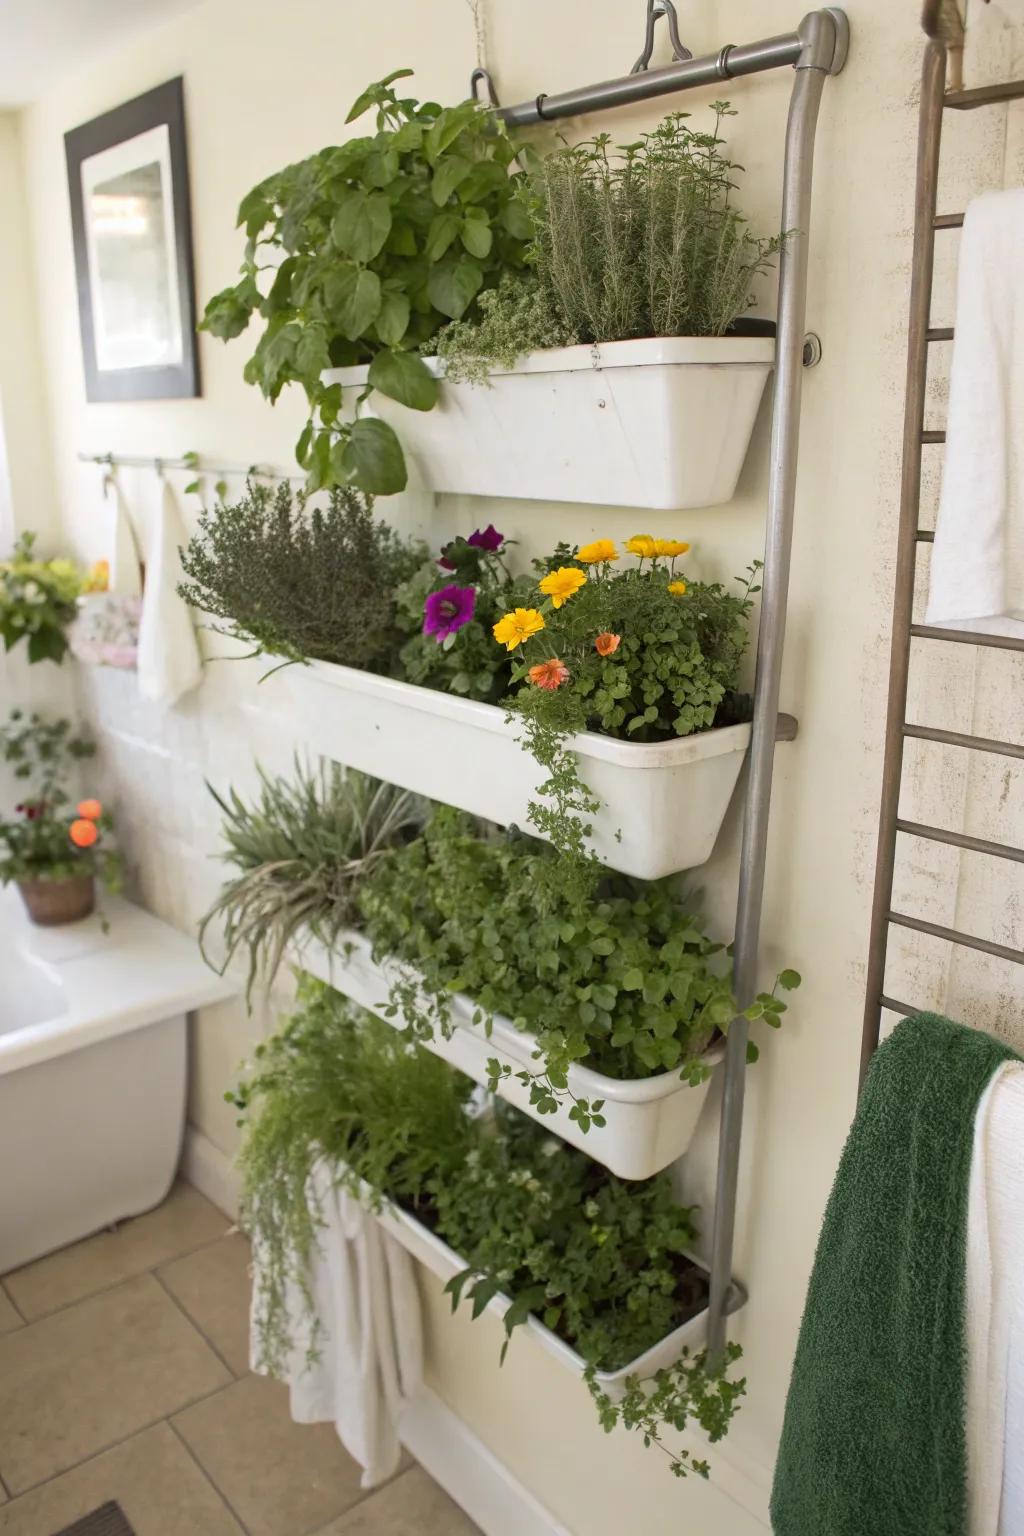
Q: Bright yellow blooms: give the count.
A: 6